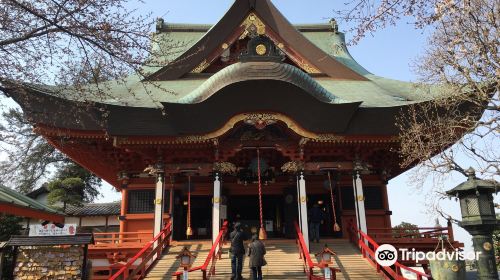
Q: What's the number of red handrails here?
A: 4